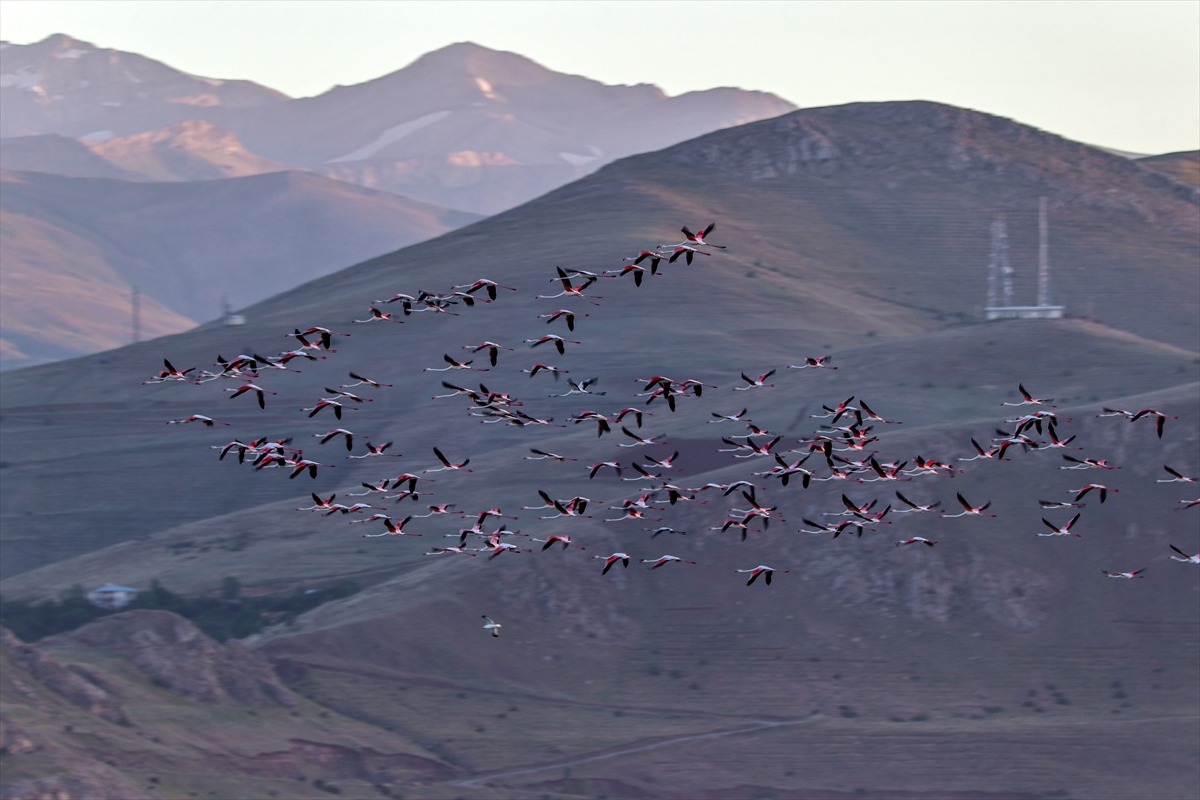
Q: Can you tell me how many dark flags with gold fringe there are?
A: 0